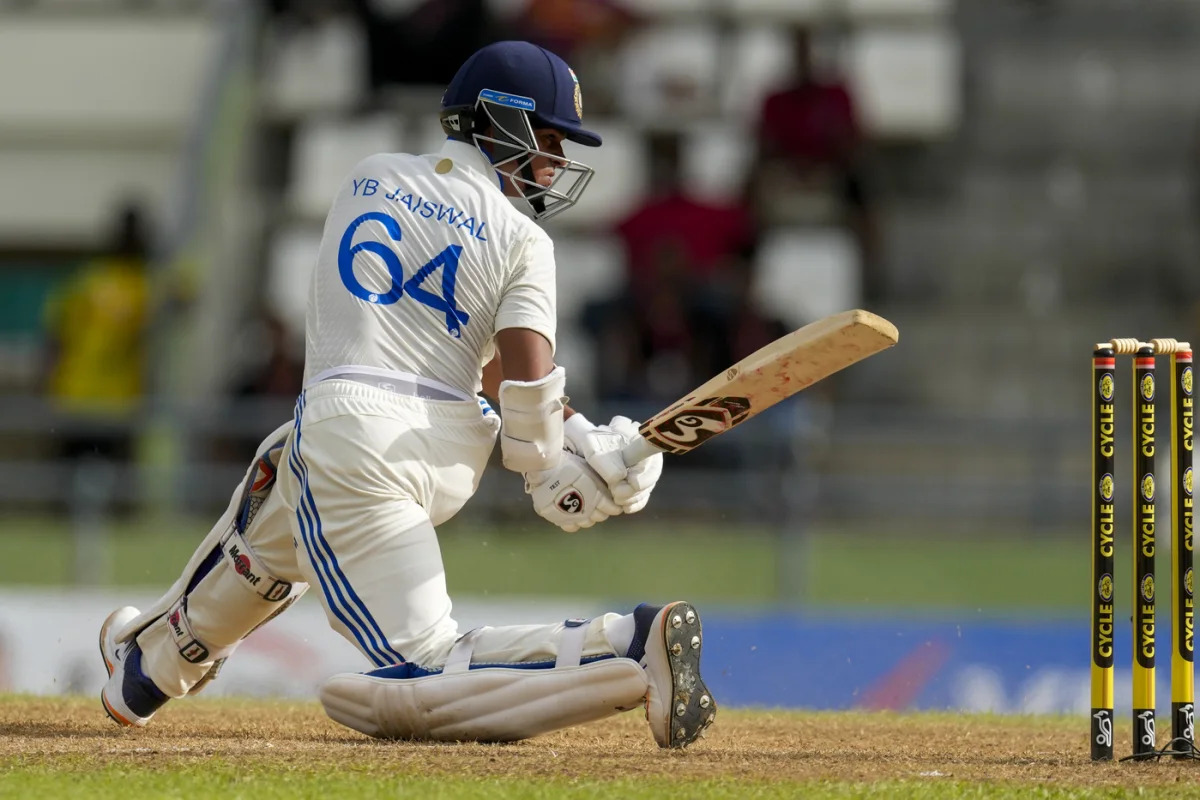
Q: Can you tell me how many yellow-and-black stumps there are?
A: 3